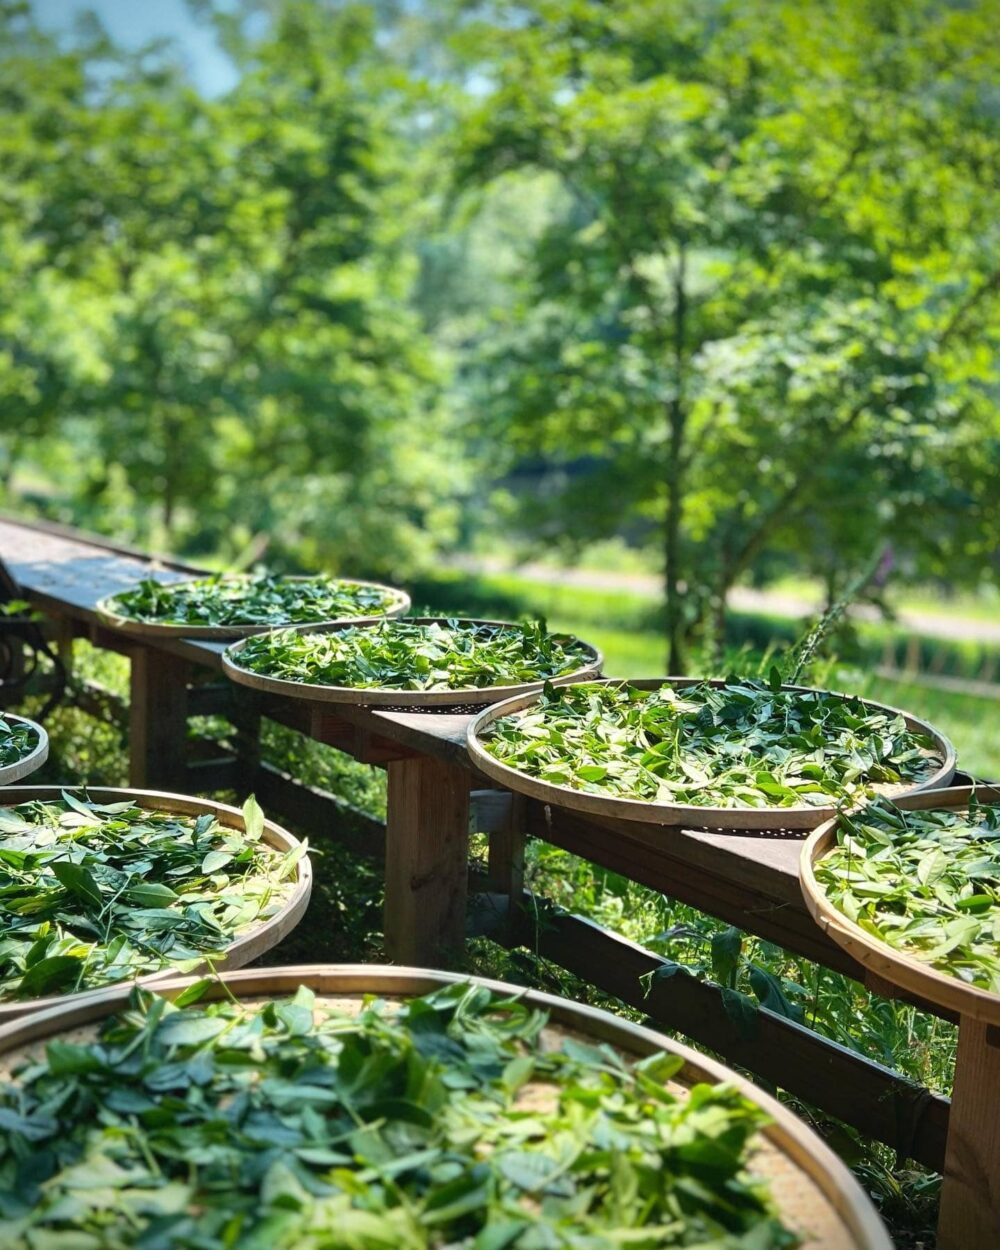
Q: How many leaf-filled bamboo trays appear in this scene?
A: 7